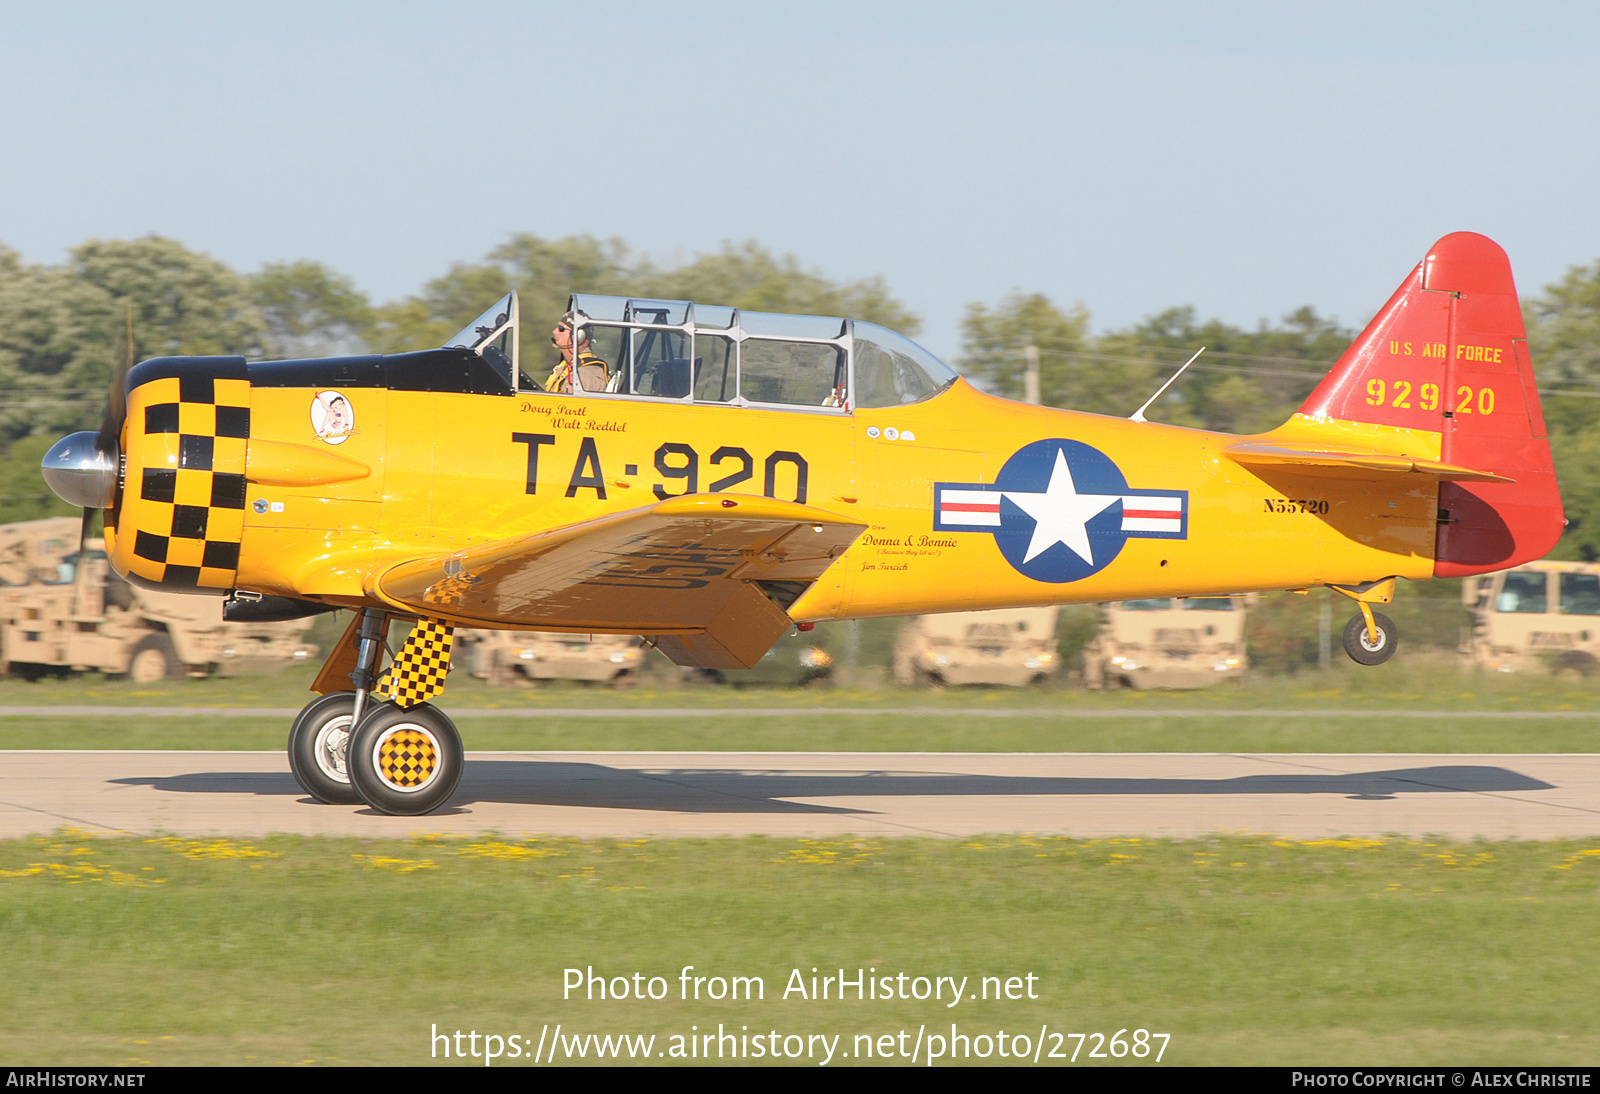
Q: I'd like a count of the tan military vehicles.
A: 5